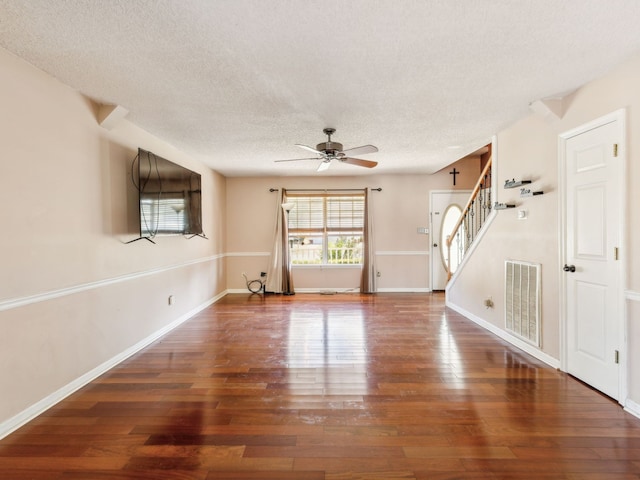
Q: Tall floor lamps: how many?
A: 1